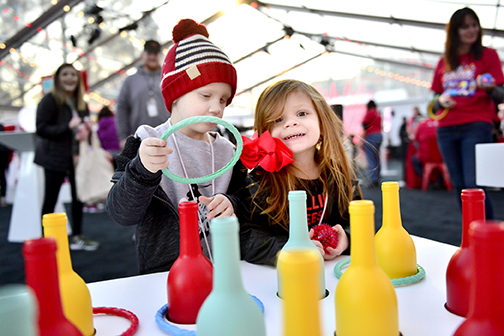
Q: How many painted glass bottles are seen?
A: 11